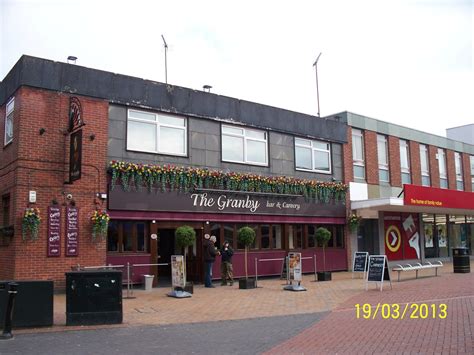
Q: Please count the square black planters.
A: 3